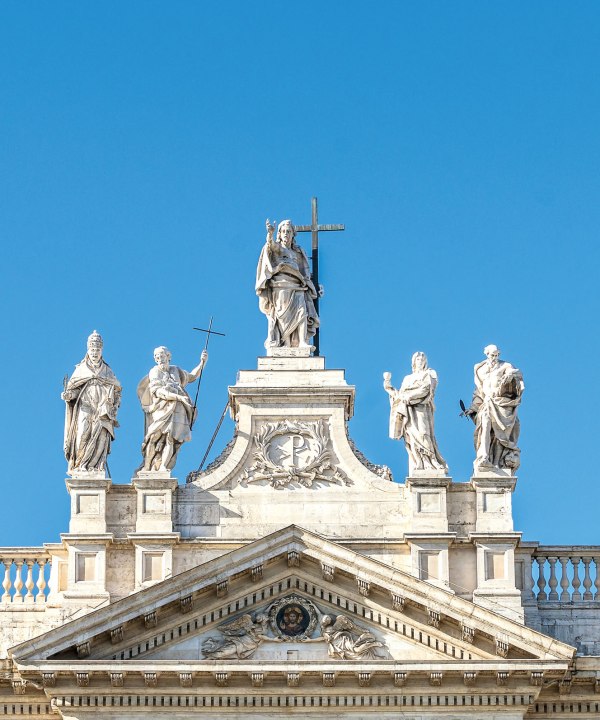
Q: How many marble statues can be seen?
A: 5